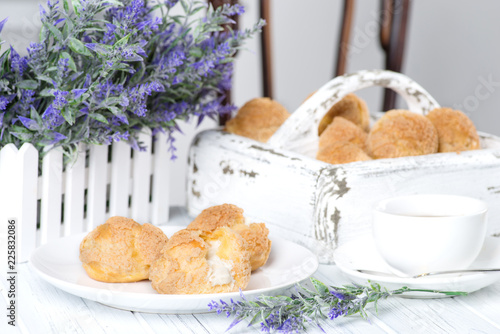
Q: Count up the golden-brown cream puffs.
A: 8